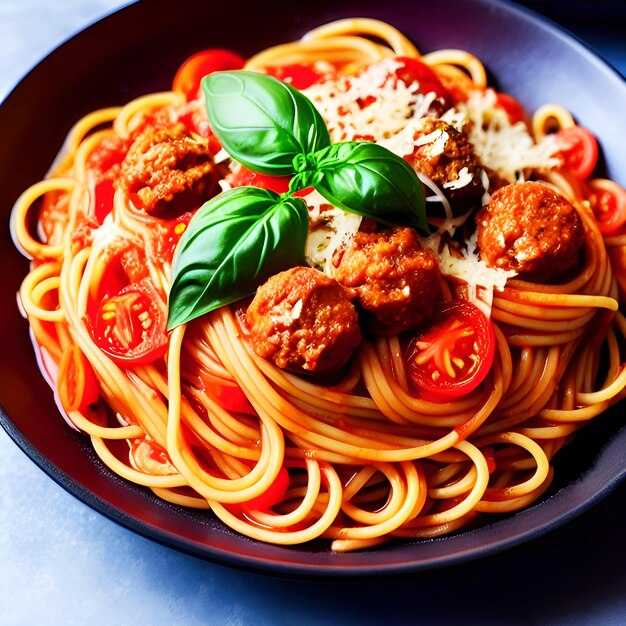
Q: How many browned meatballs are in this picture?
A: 5